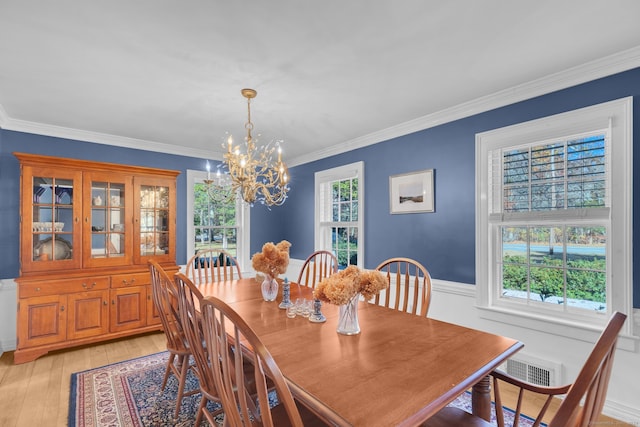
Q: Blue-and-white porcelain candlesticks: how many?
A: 2